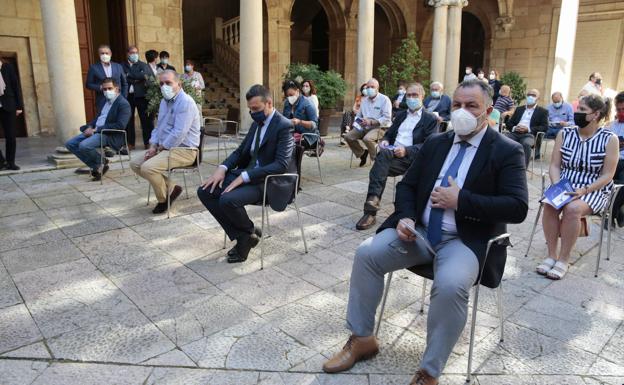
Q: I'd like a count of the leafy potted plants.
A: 4